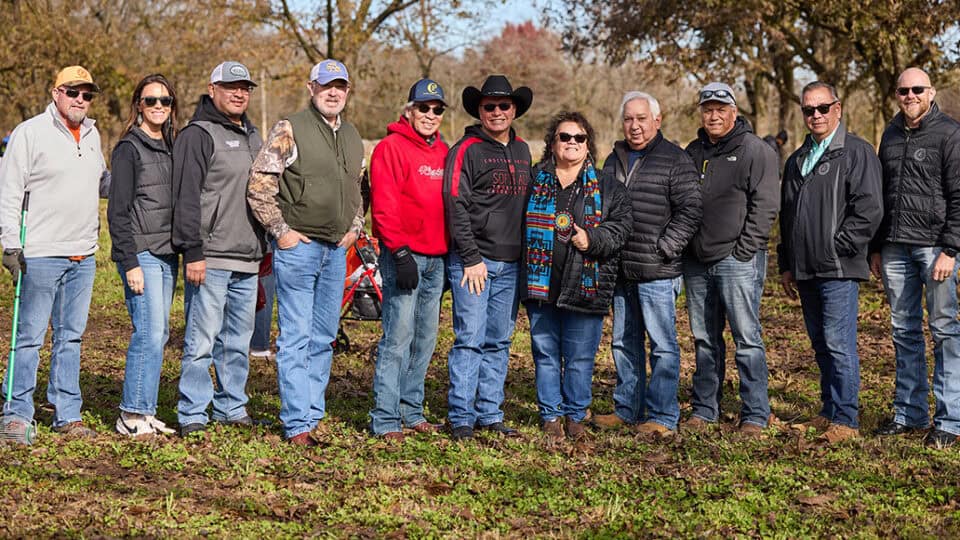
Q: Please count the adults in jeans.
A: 11